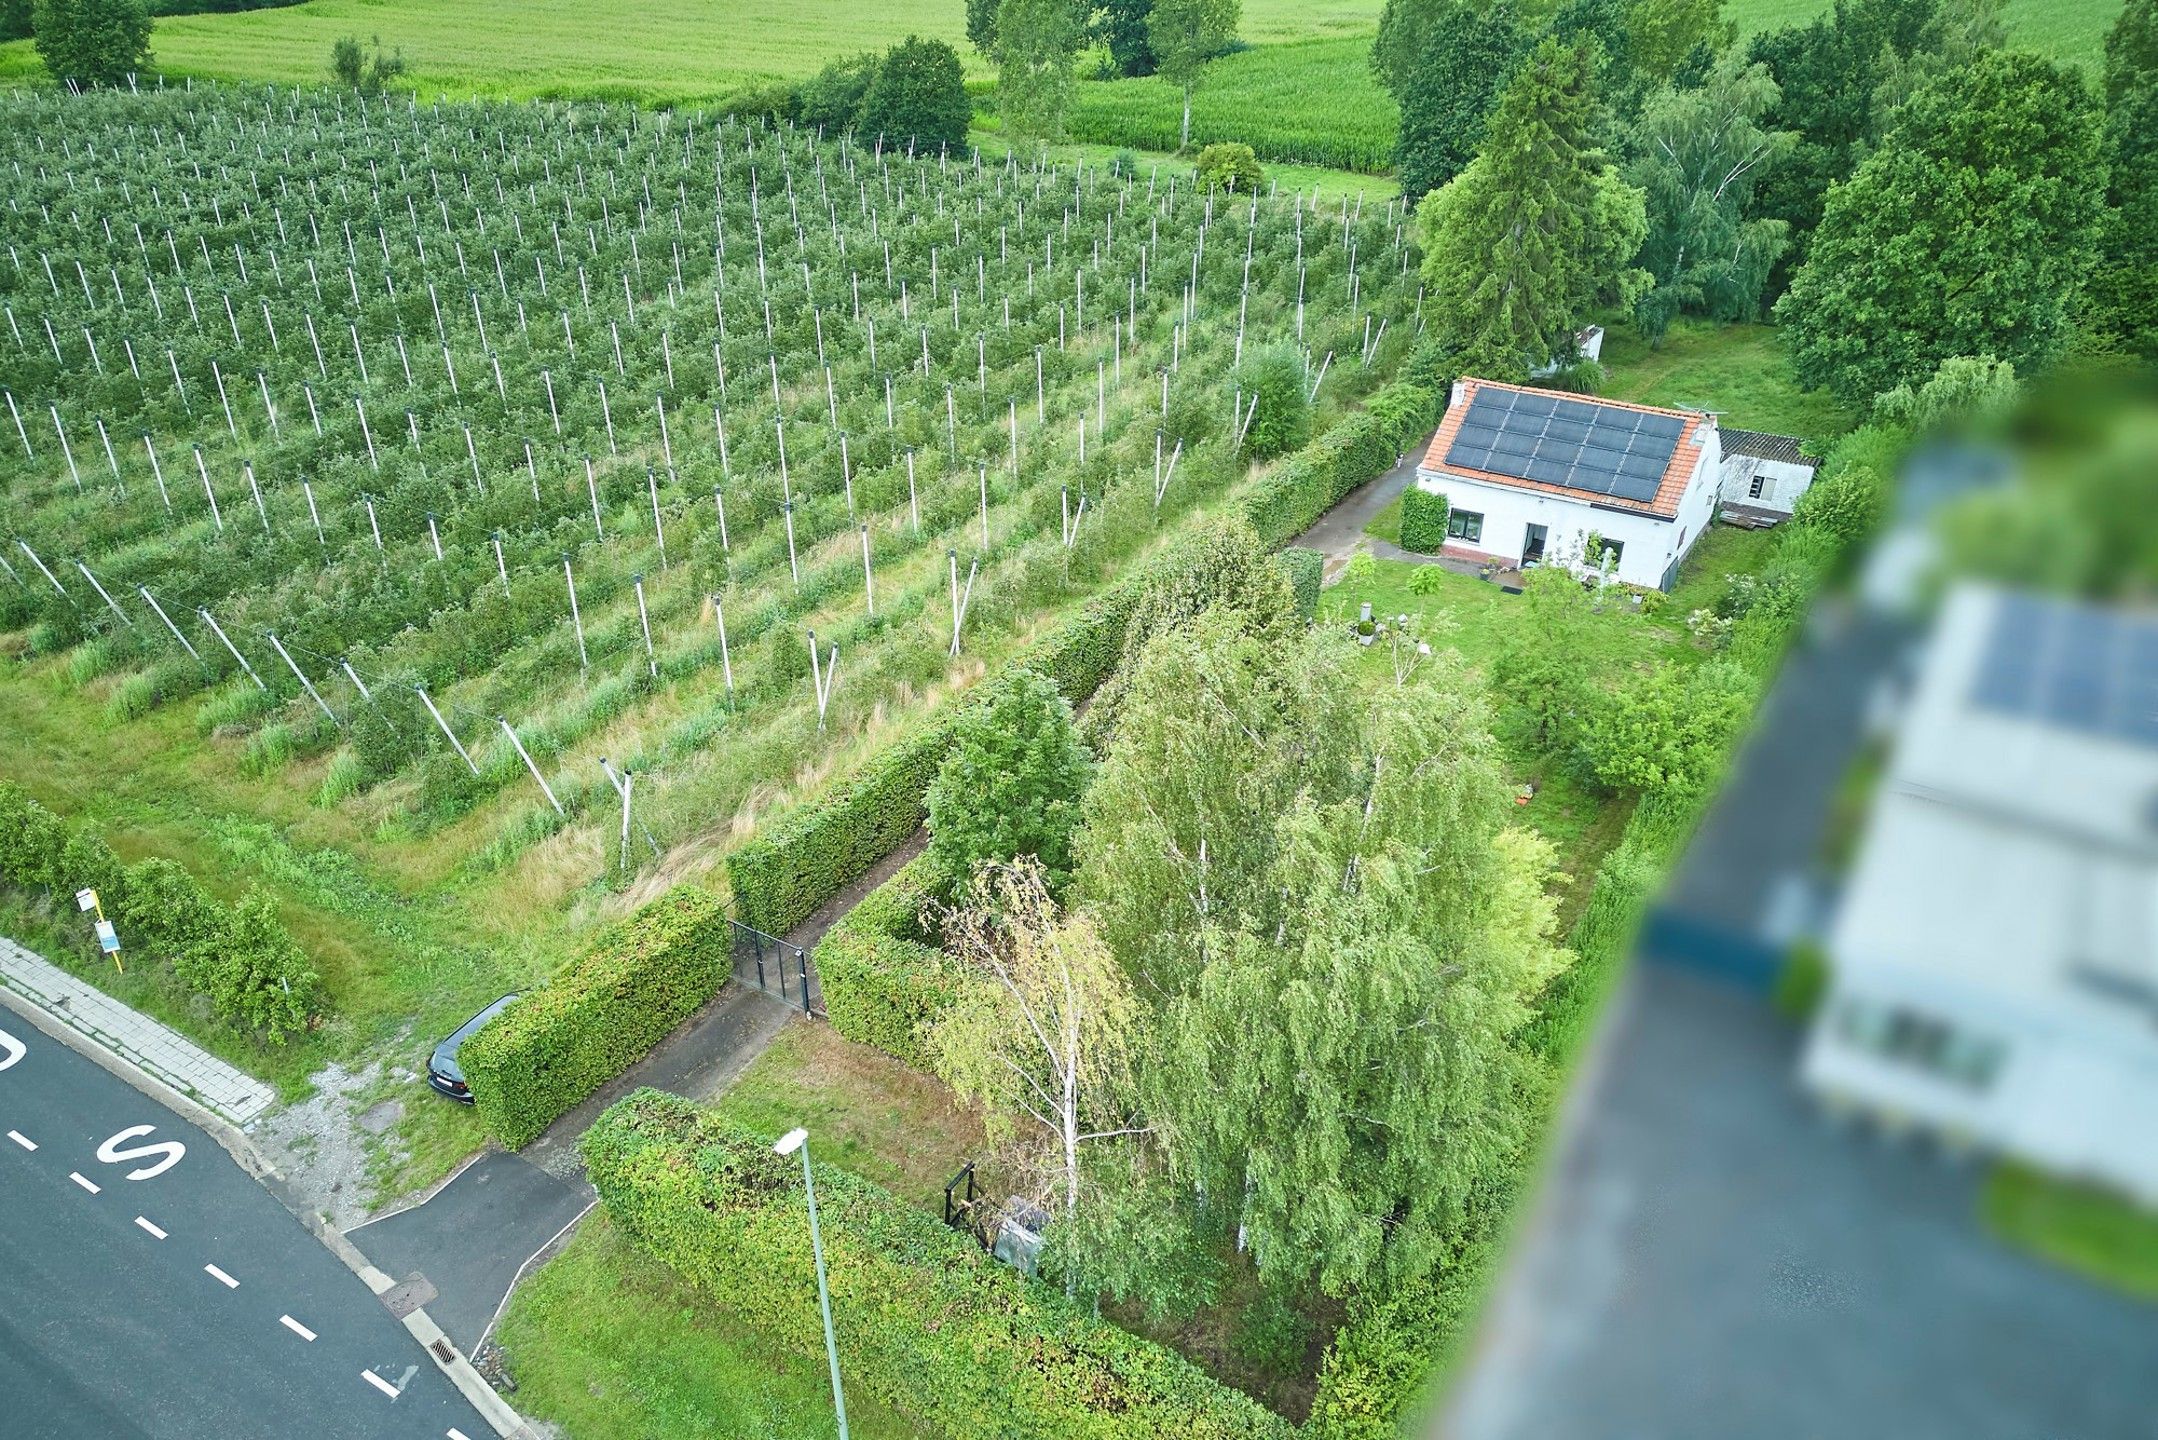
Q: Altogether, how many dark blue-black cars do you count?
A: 1